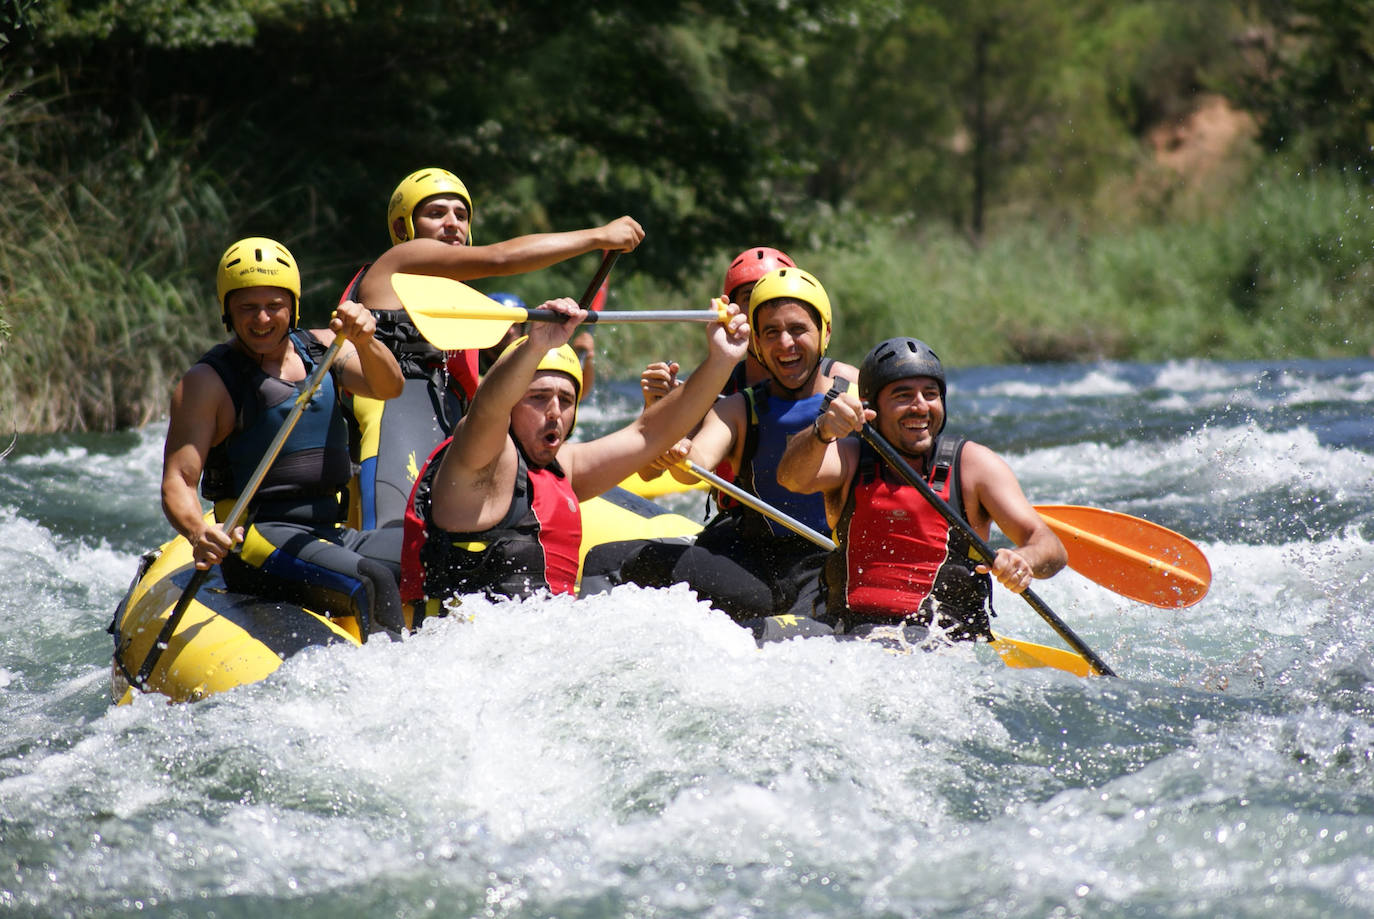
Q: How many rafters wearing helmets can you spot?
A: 7